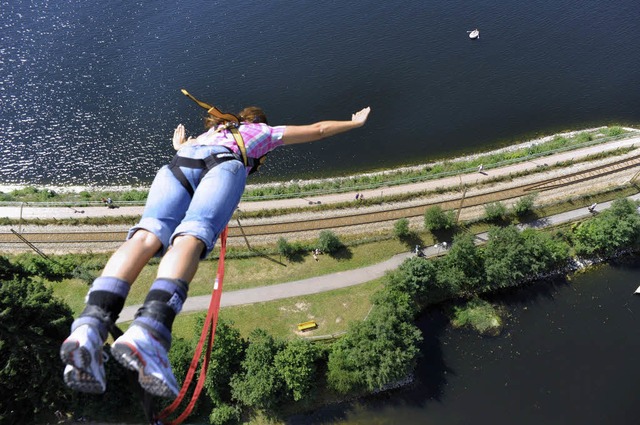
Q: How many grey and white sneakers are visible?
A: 2